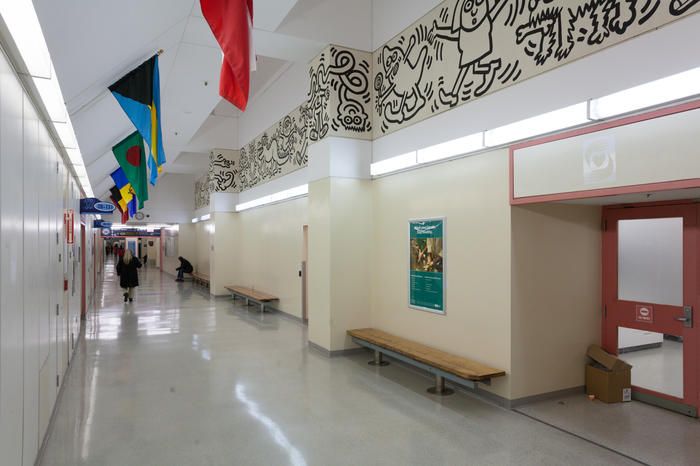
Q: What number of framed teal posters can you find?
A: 1